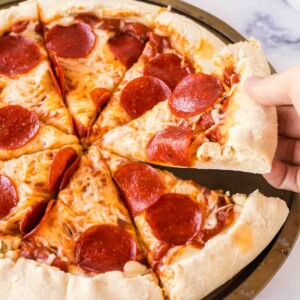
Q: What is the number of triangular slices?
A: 8